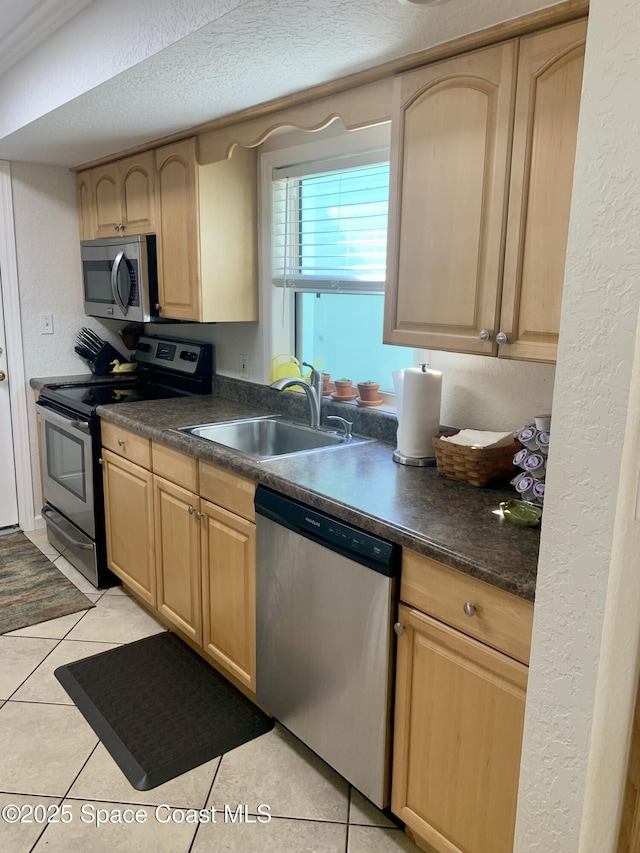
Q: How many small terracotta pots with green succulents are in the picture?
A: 3